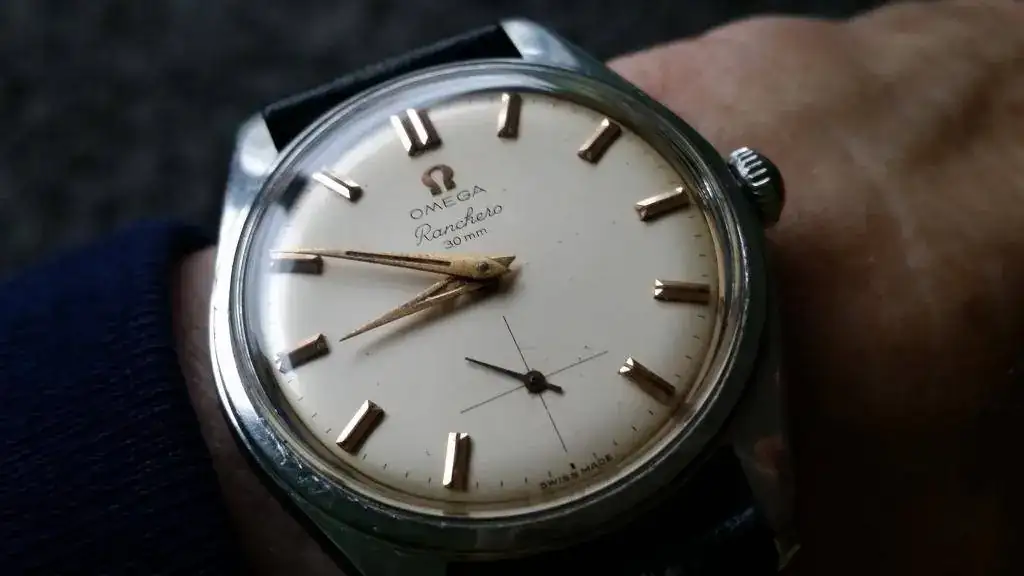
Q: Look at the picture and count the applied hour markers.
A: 11